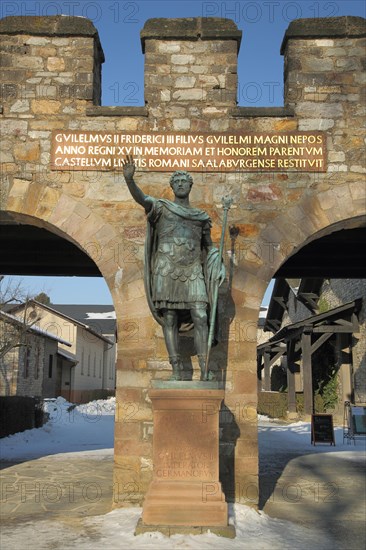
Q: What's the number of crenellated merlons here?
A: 3